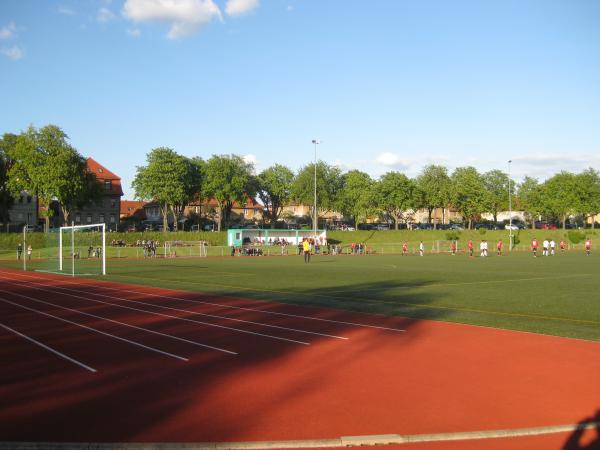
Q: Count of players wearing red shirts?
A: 7